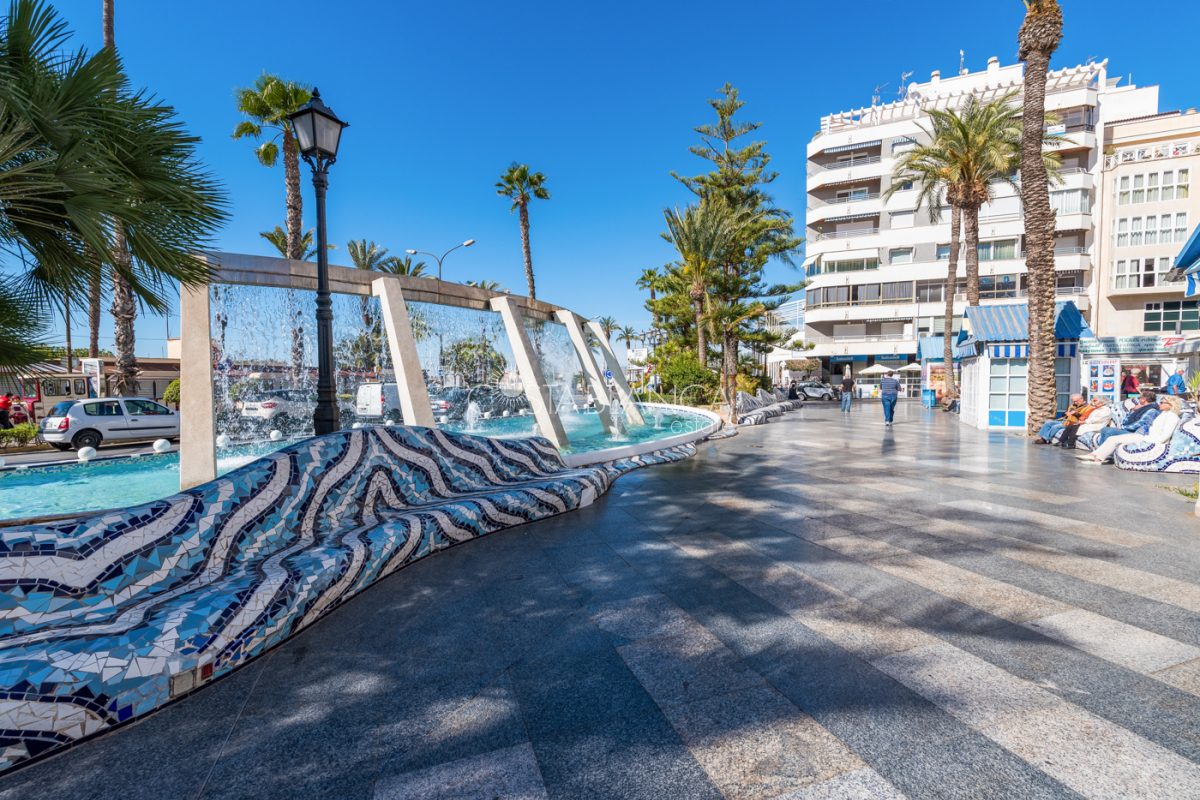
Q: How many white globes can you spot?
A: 14